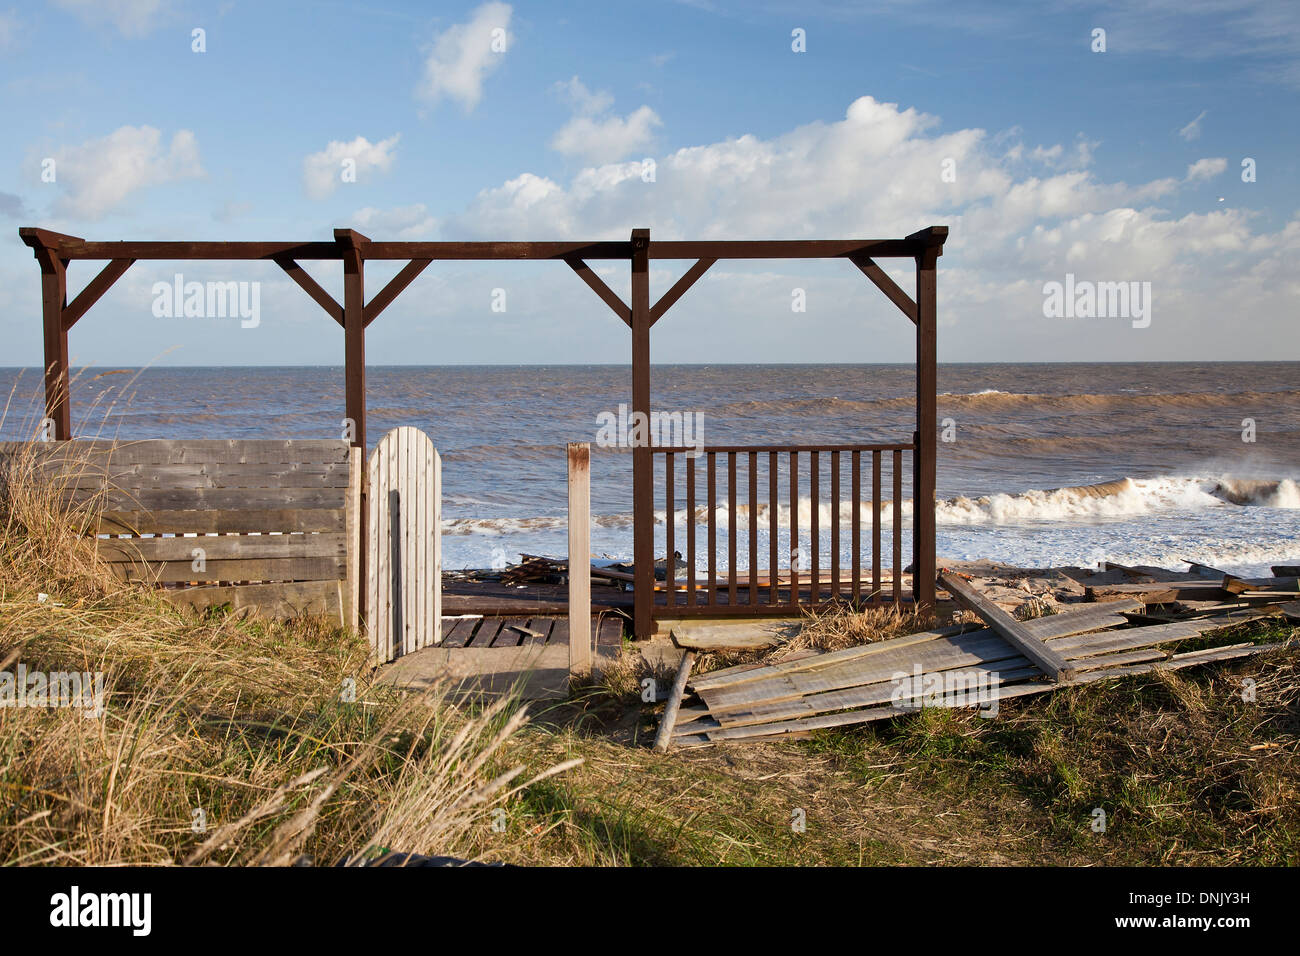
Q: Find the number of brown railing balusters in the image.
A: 12